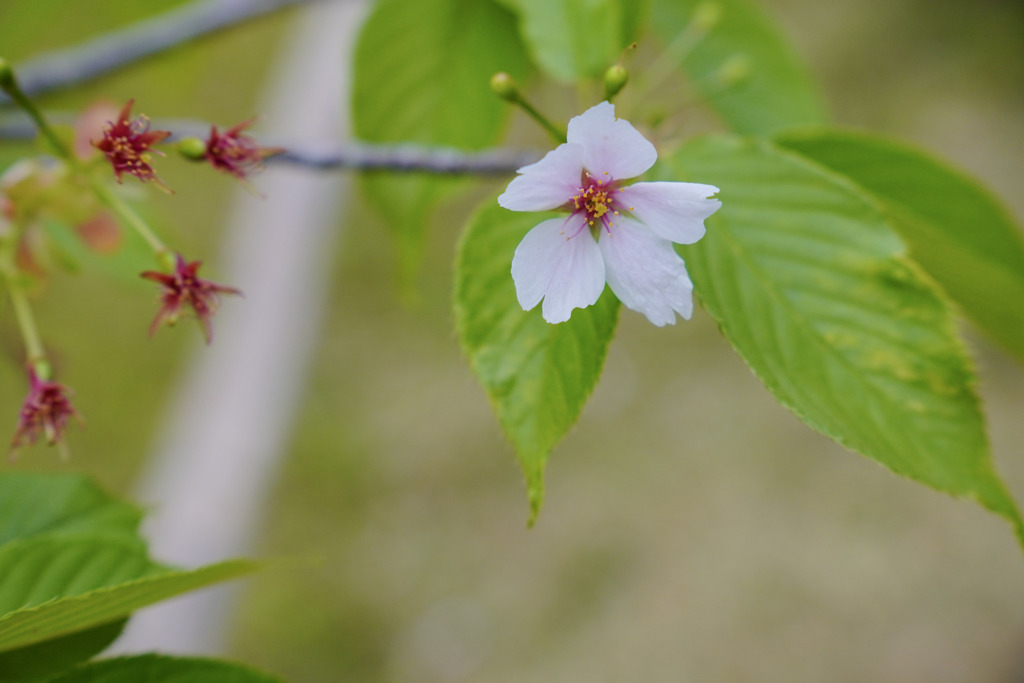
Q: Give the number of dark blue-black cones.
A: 0